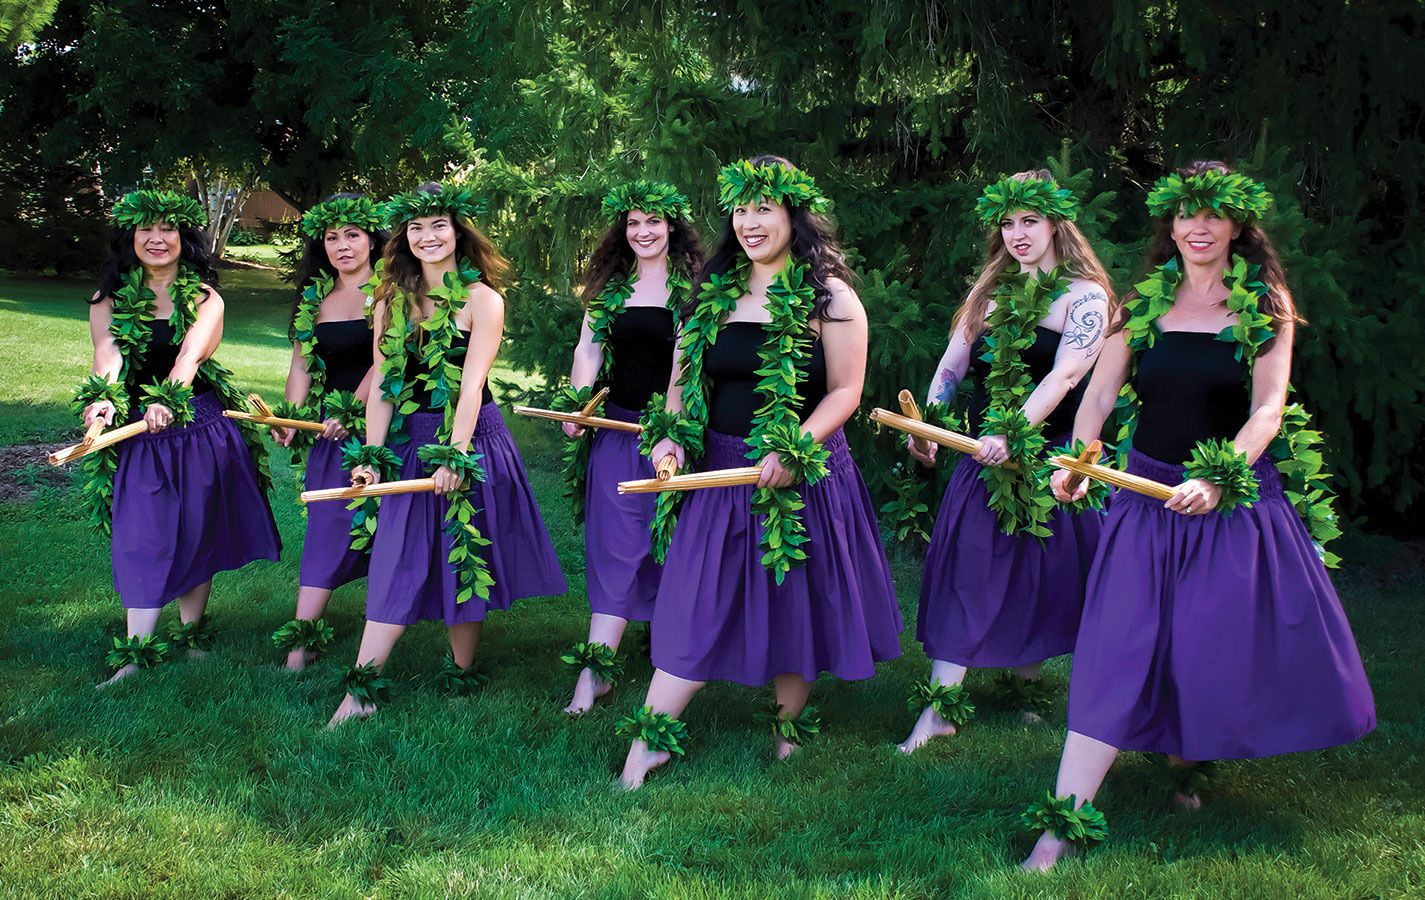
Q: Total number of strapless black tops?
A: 7